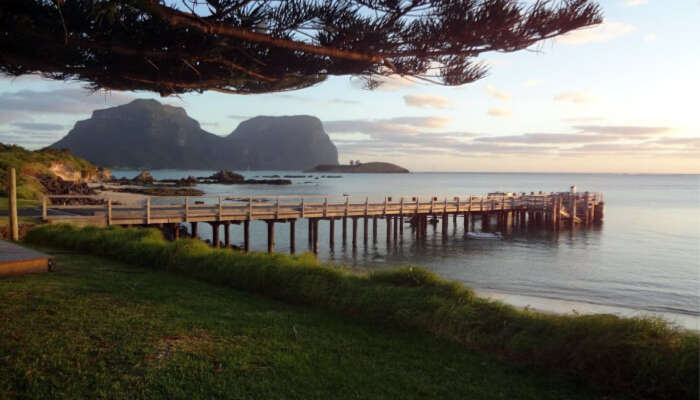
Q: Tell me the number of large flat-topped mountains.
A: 2